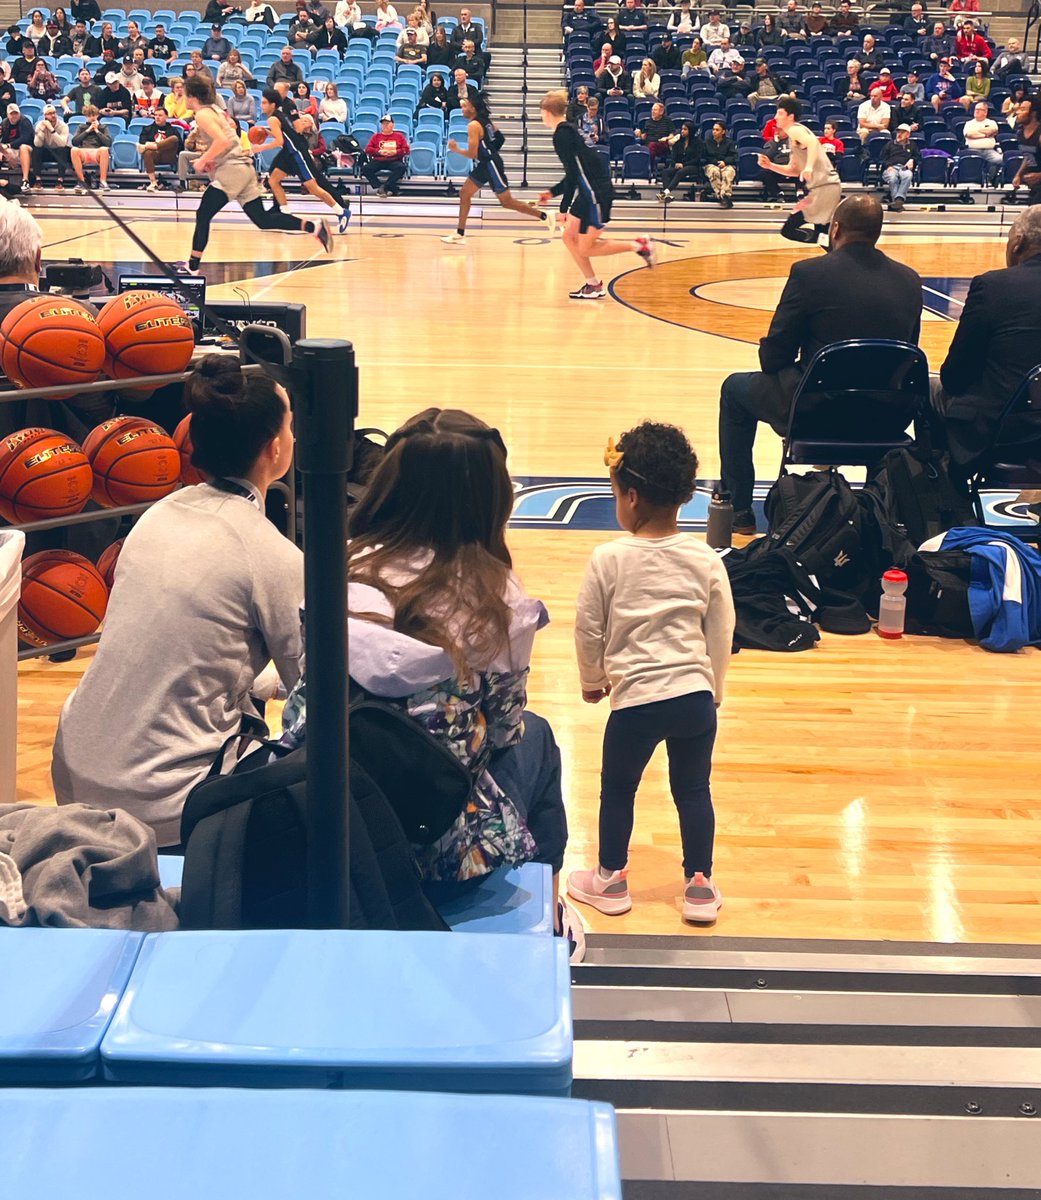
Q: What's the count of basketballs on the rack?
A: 7